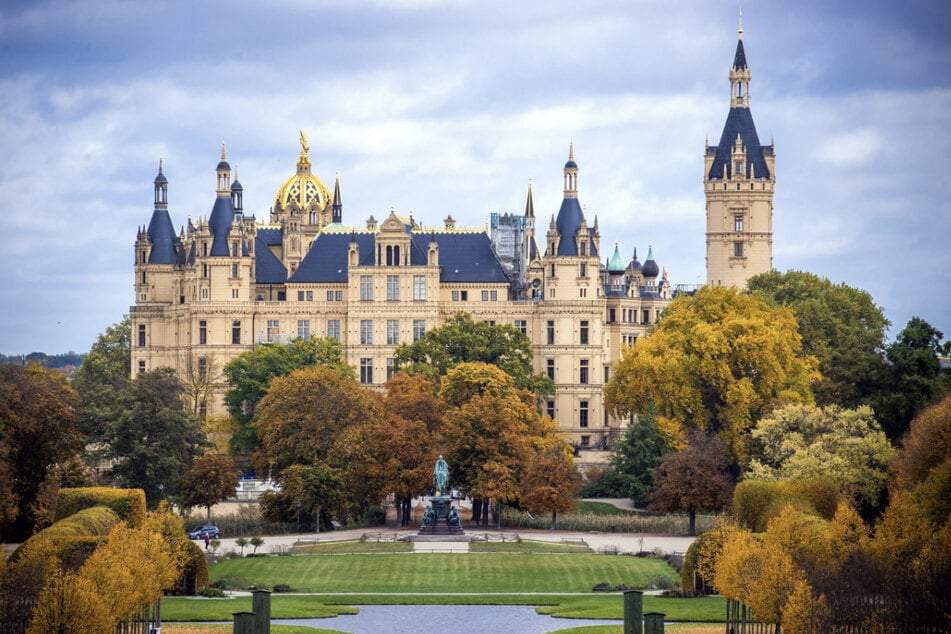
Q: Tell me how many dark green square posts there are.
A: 4